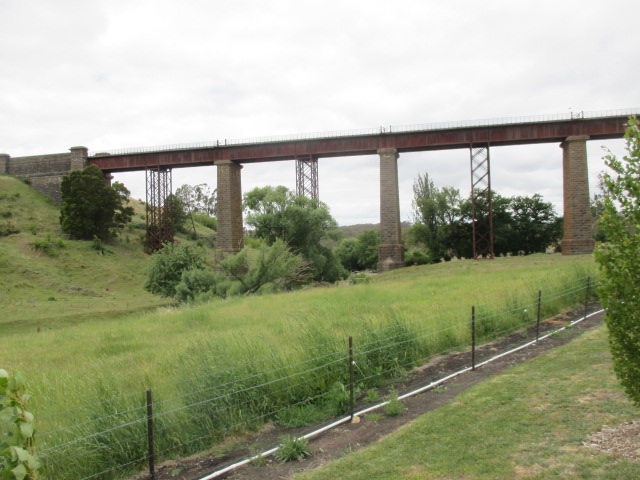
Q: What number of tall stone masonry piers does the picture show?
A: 3